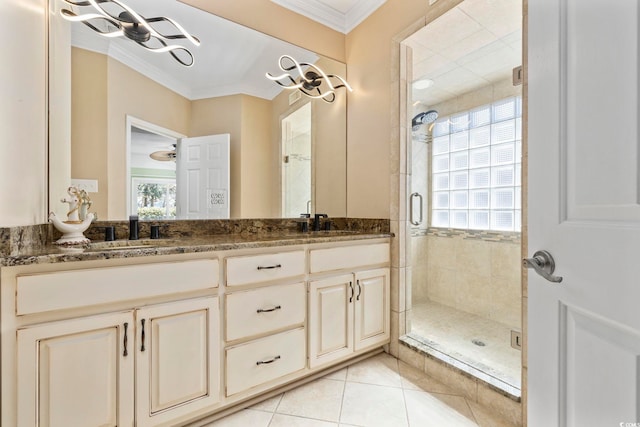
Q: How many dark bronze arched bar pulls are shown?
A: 7